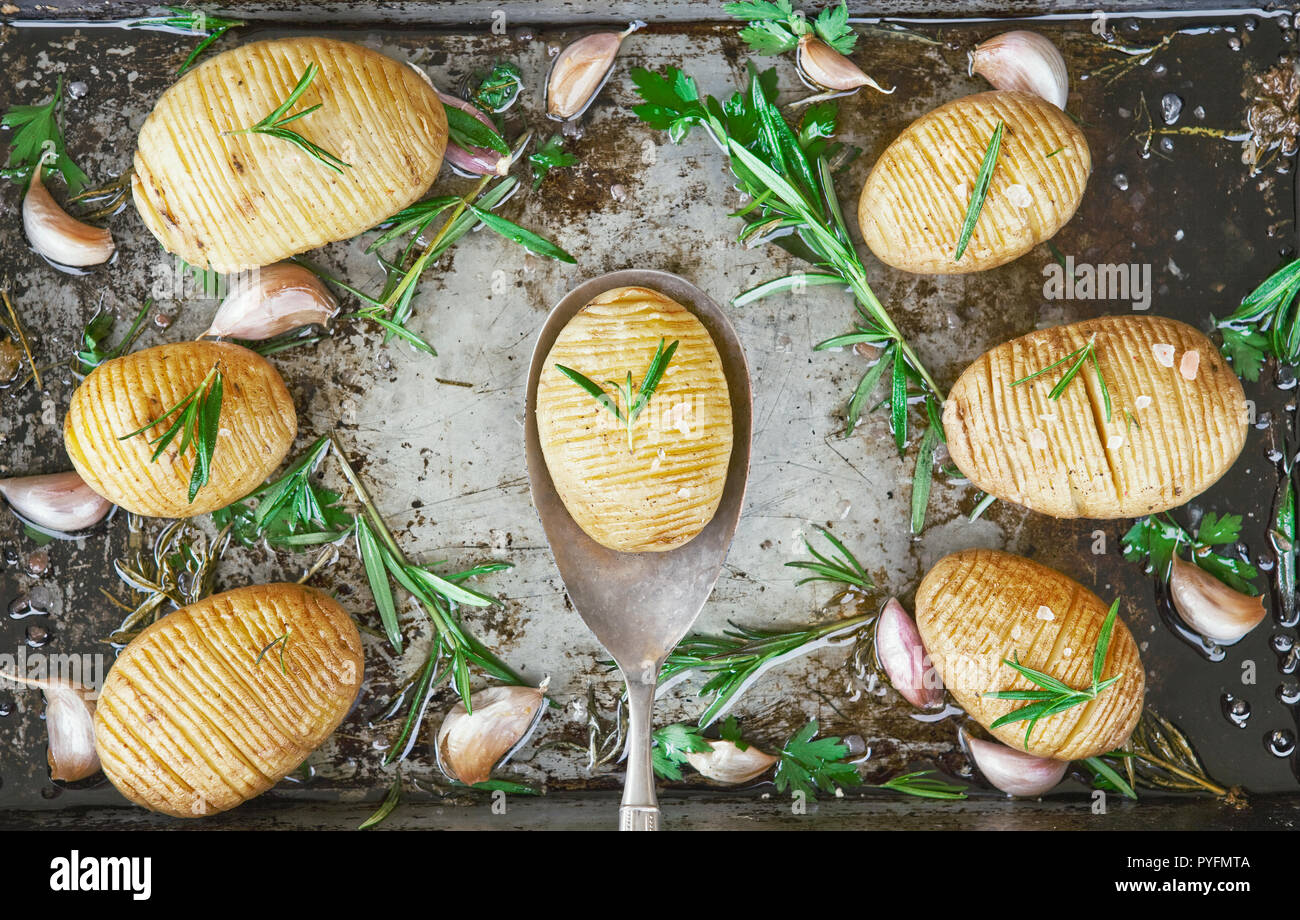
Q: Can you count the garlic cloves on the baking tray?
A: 13